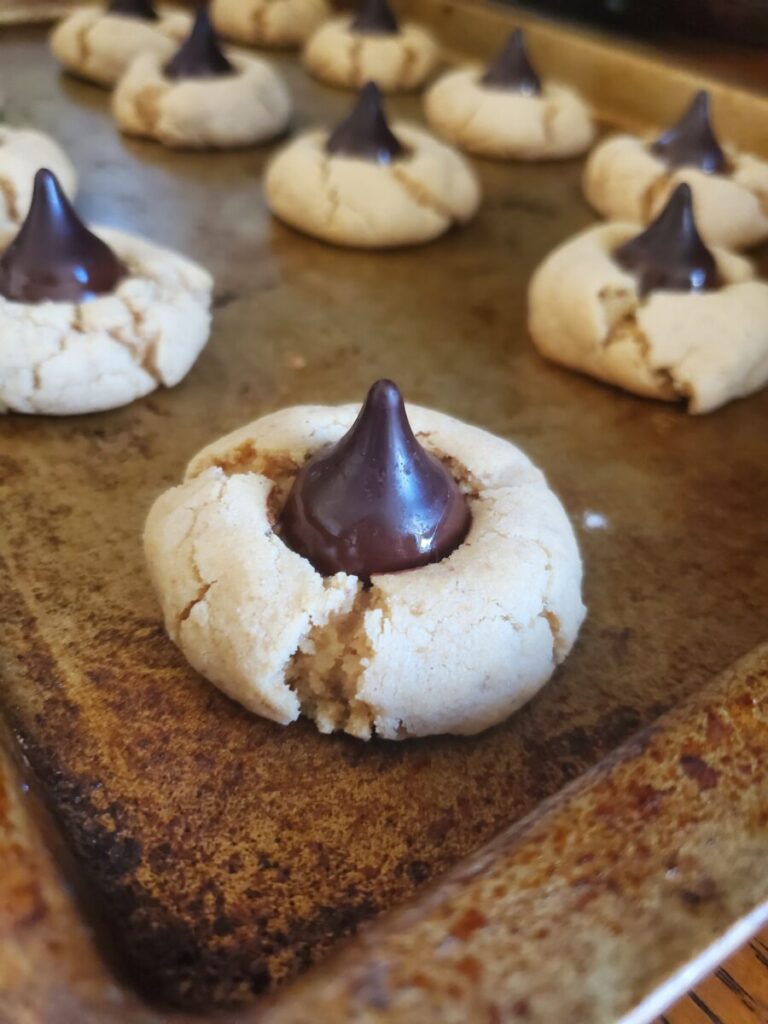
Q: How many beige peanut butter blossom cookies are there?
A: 11